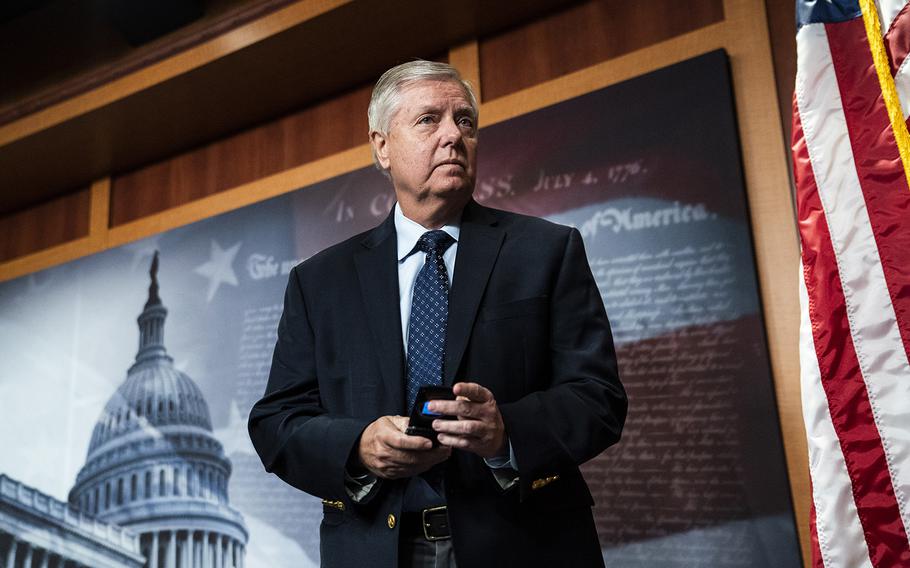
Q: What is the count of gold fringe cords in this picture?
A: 1